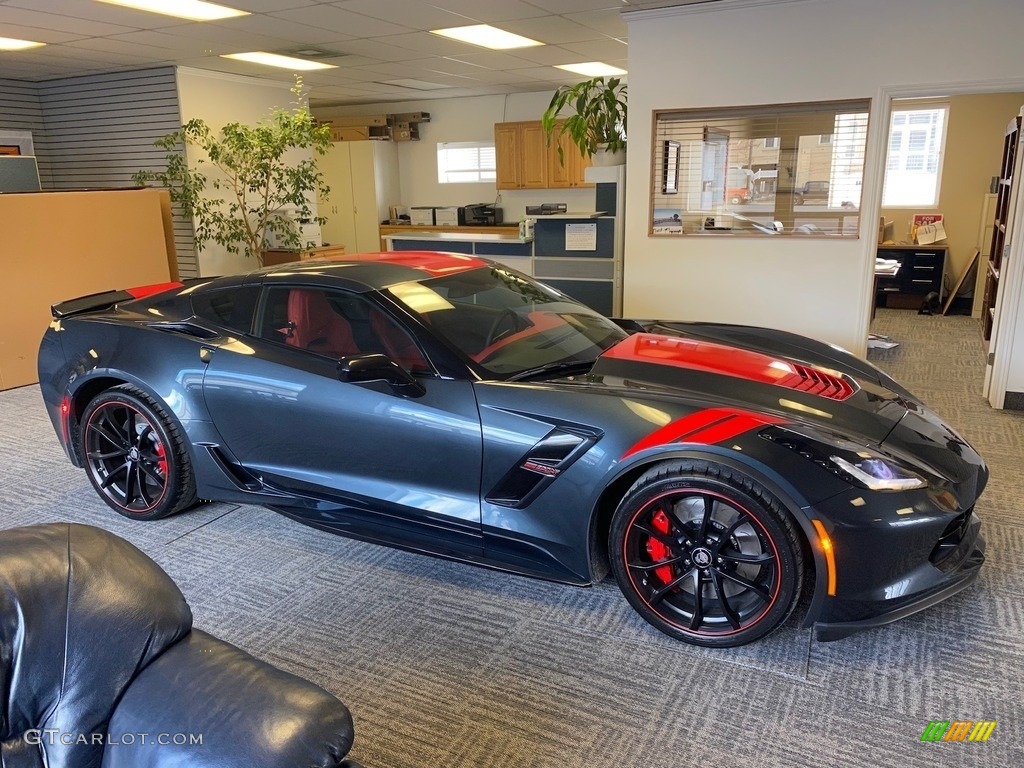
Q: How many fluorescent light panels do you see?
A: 5